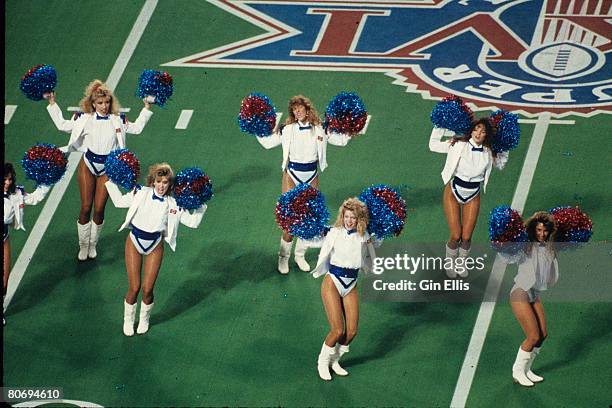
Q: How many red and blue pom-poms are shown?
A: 13